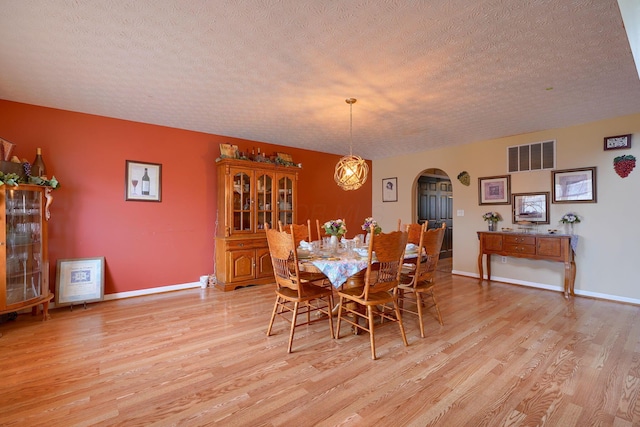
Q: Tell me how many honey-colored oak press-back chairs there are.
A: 6